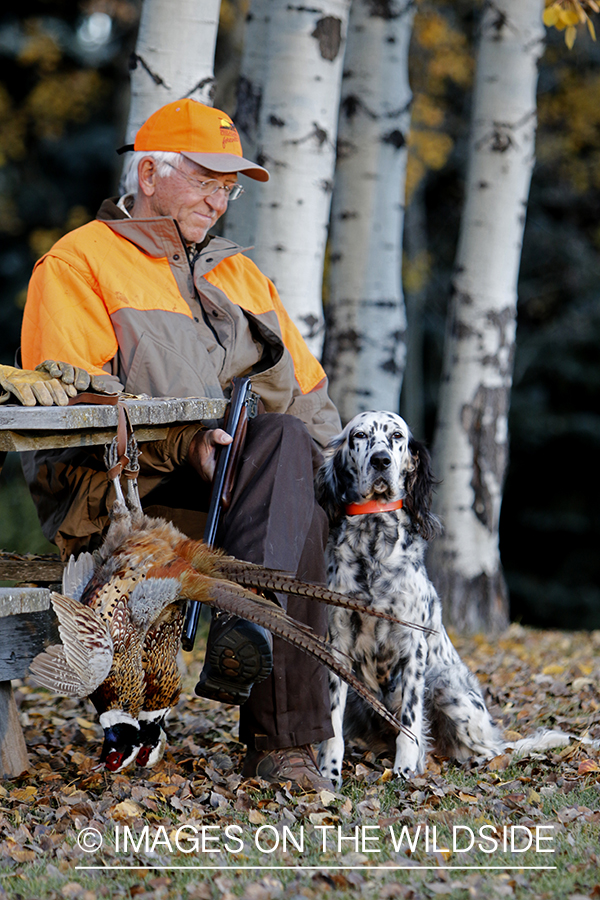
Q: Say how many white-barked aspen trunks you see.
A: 5